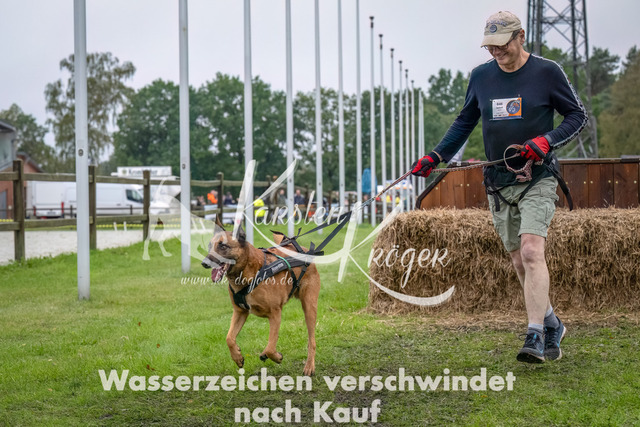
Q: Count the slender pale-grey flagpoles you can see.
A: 15